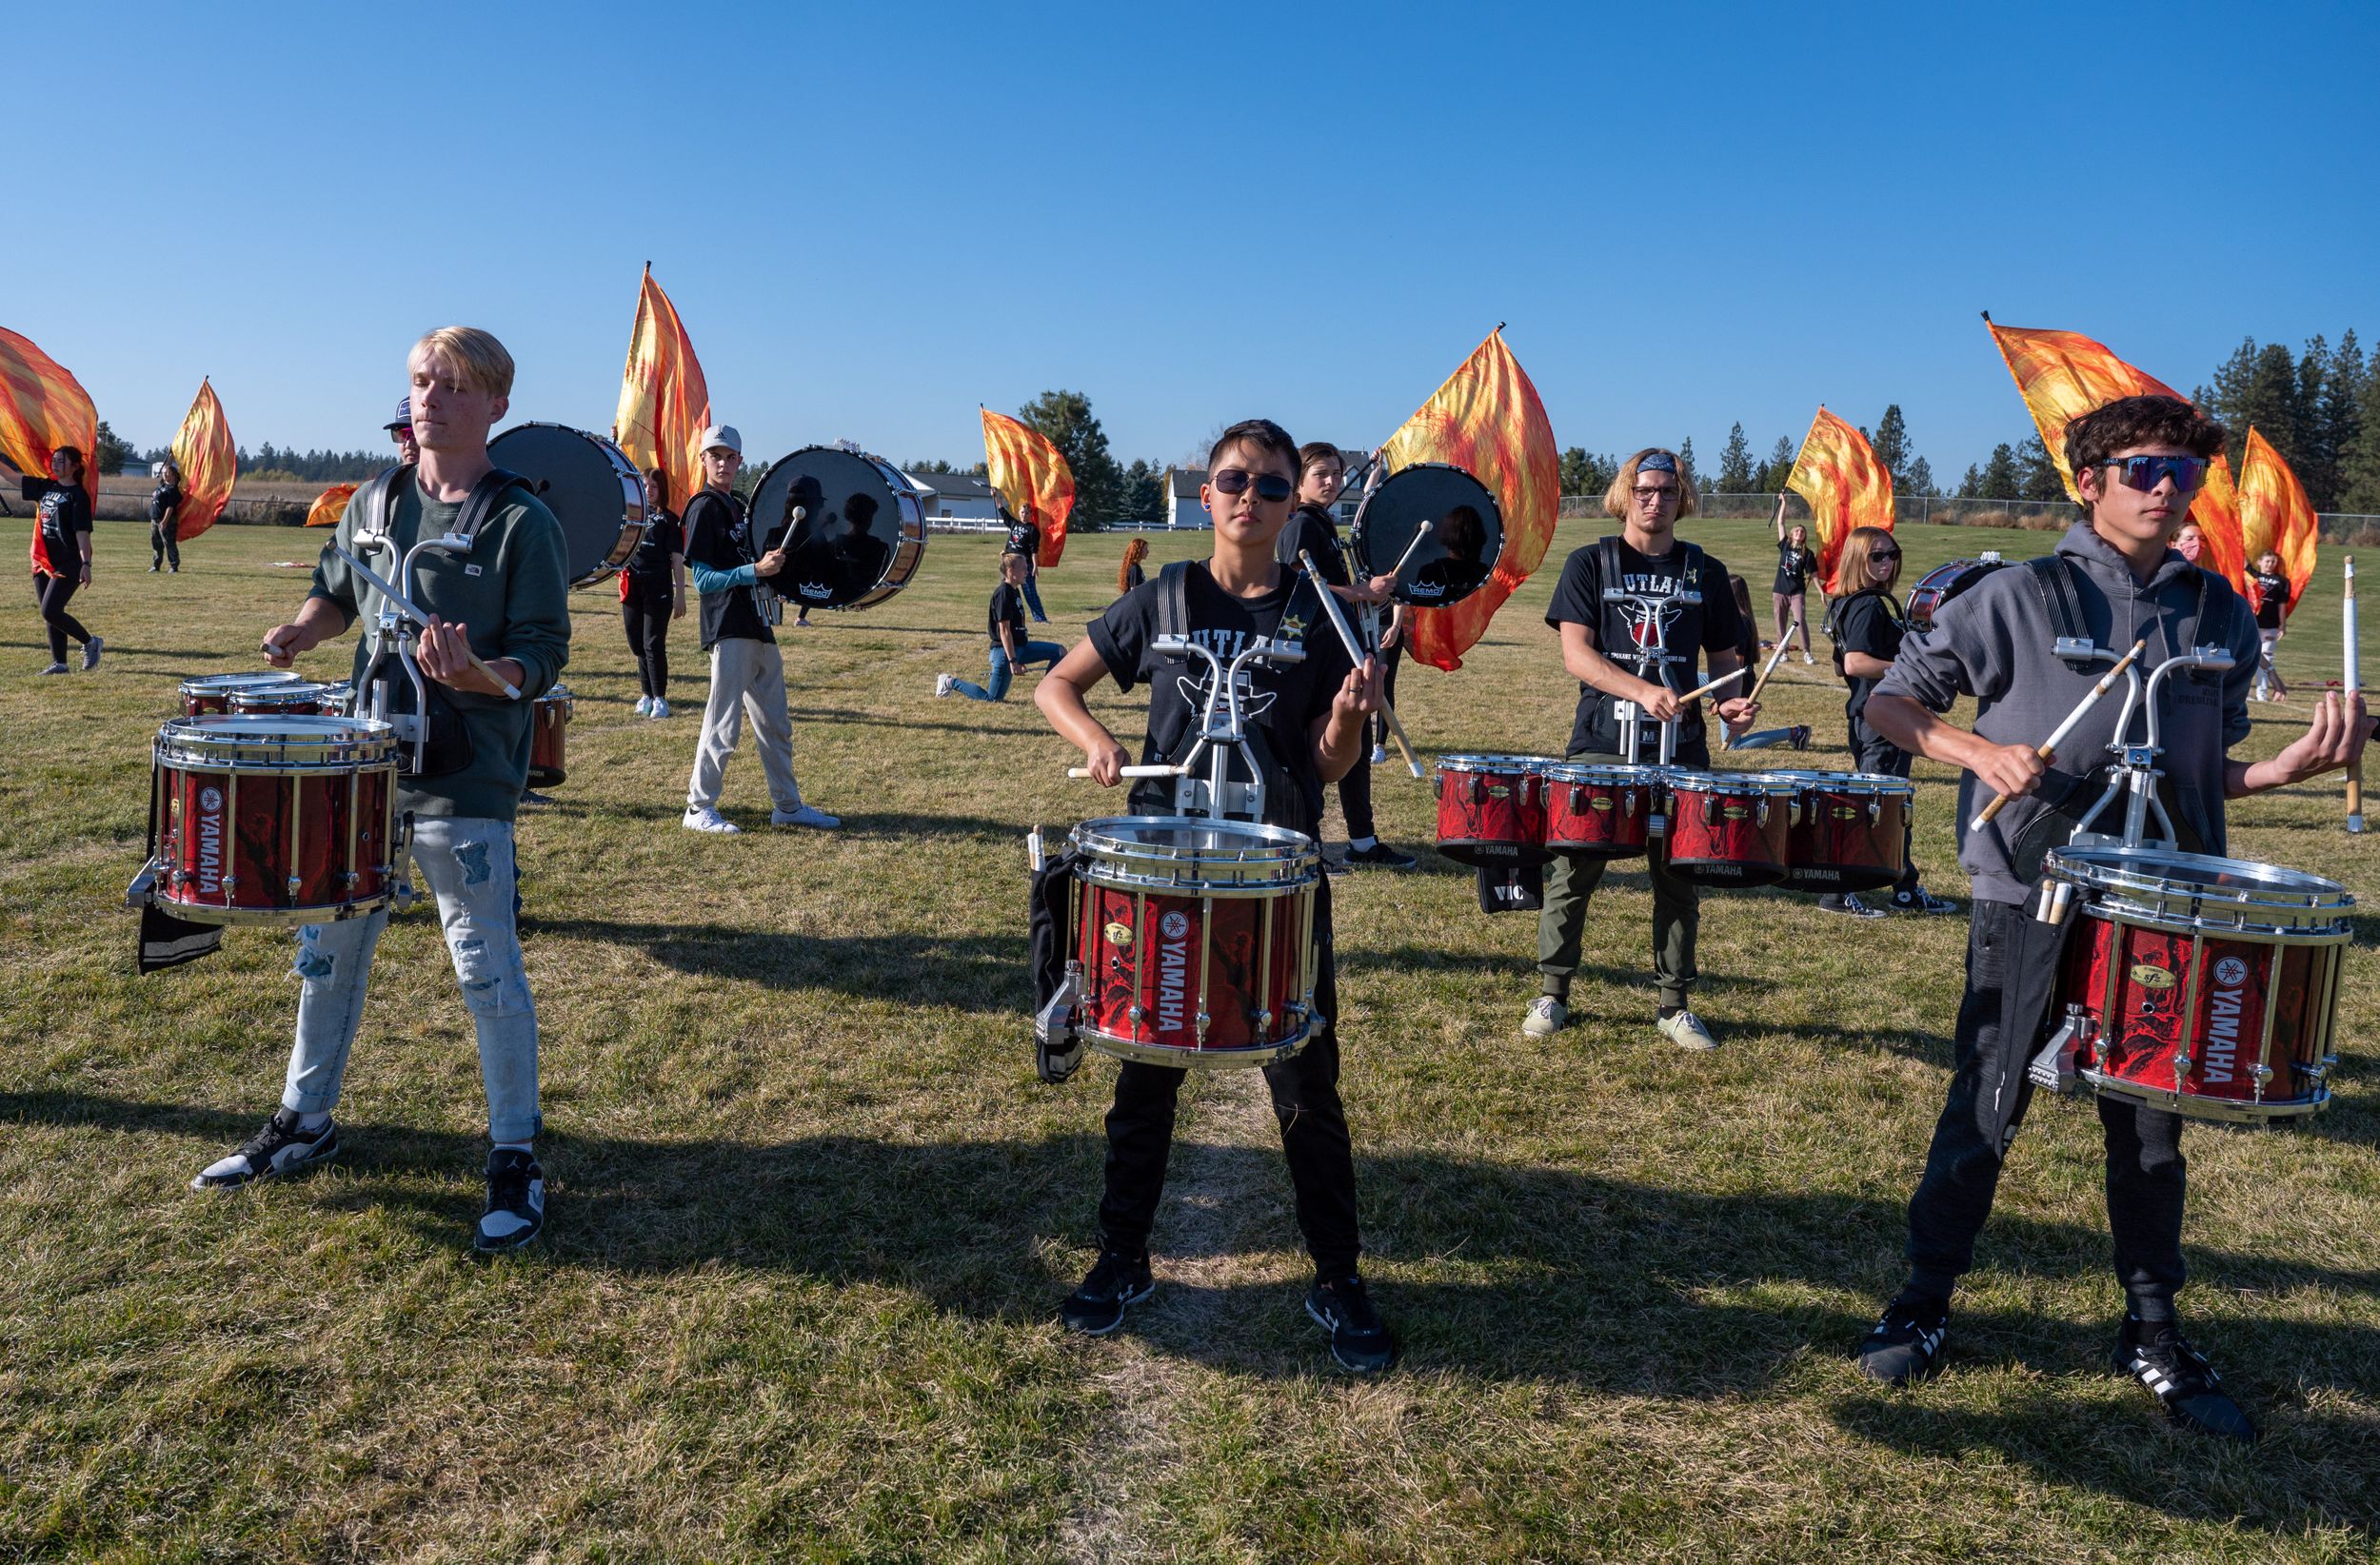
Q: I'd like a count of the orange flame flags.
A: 9